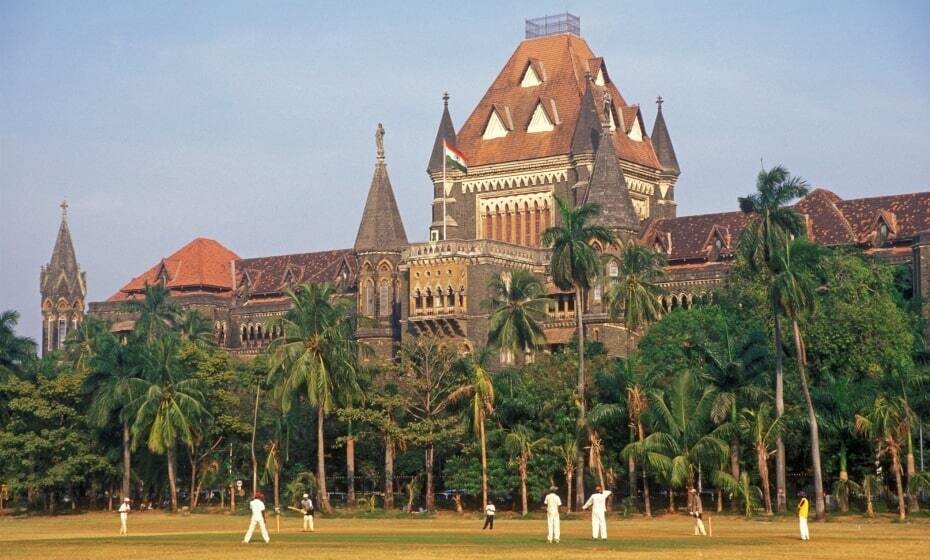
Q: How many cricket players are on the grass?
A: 8